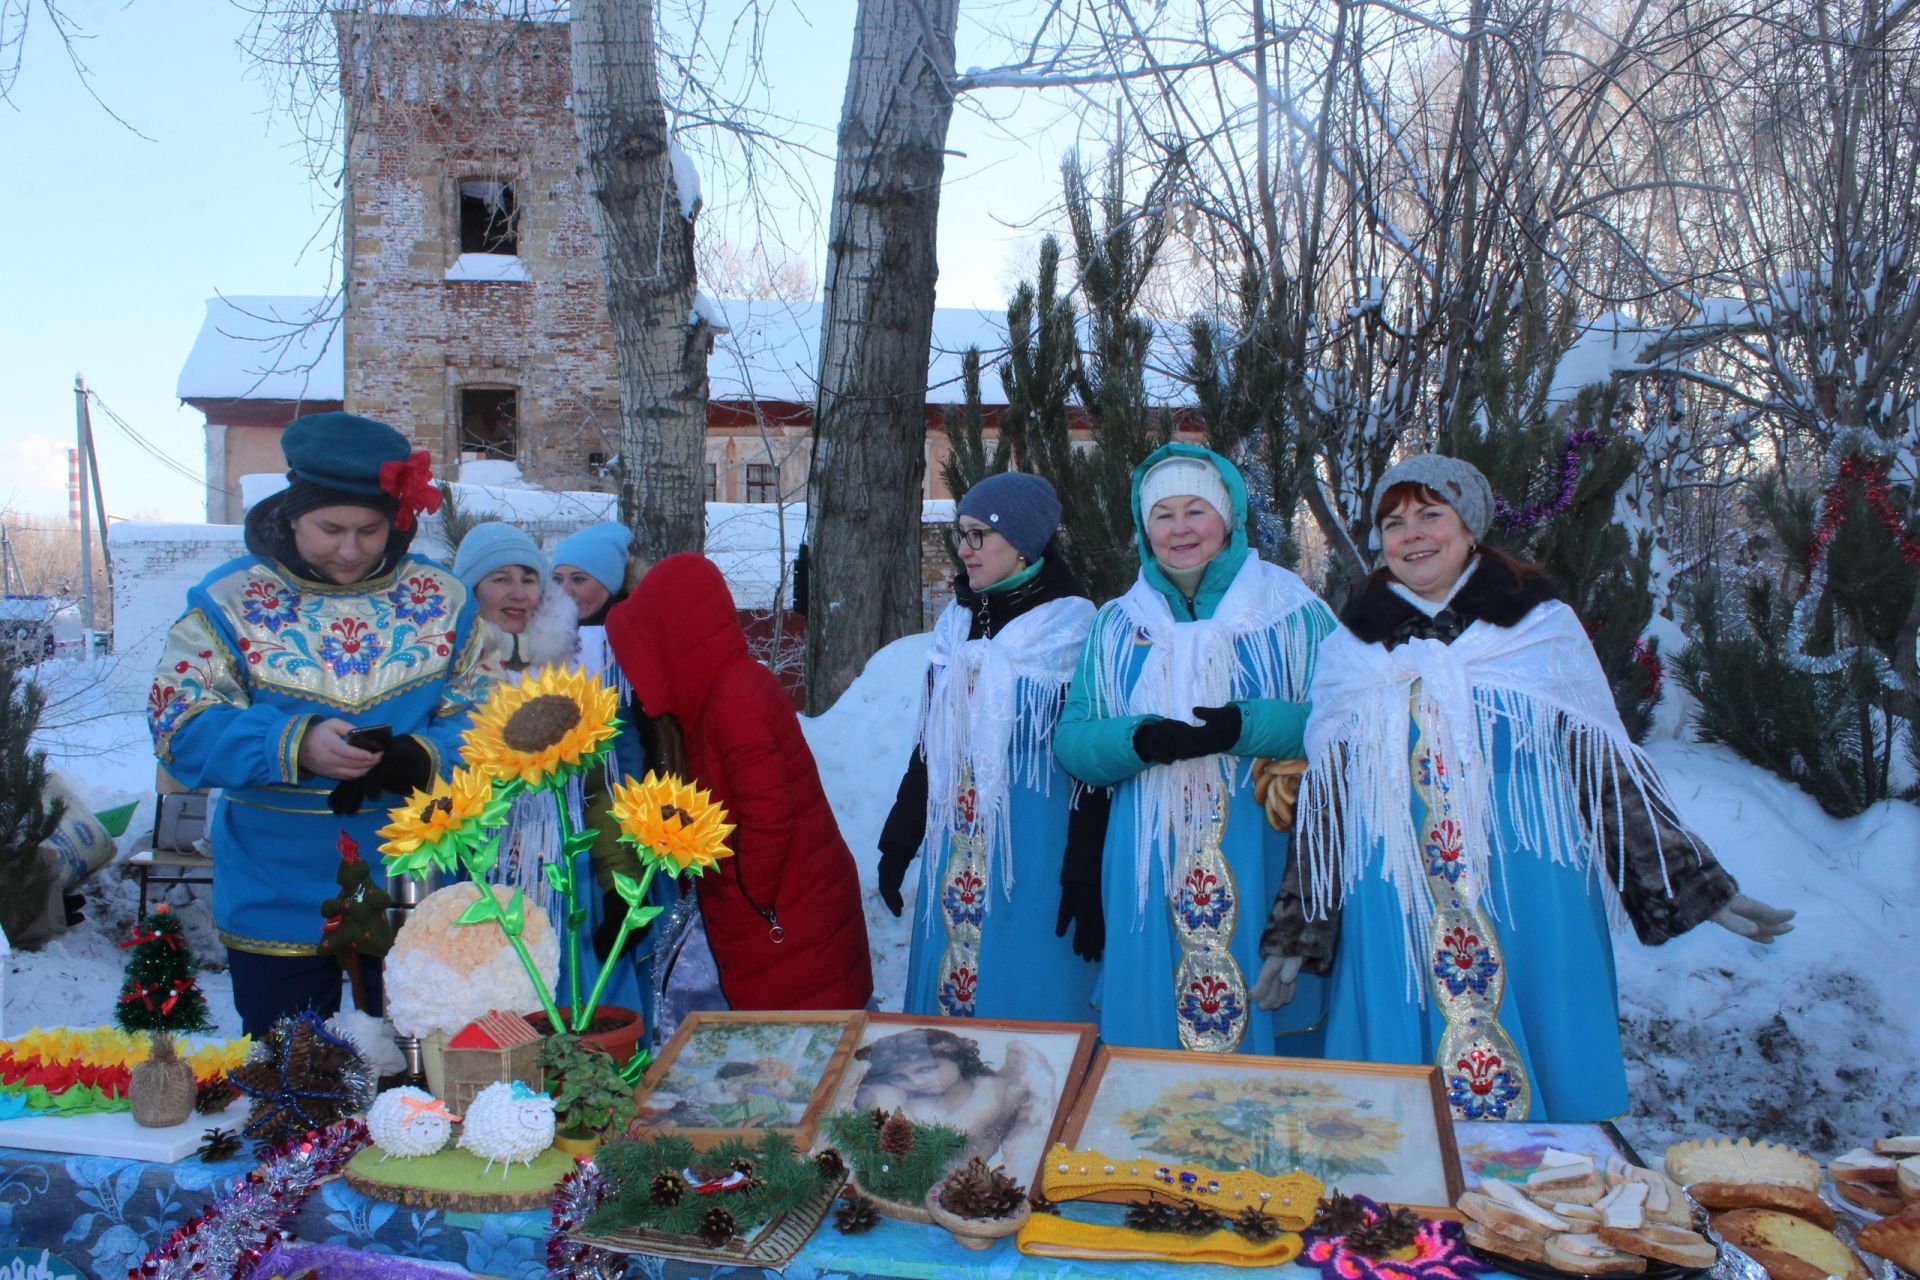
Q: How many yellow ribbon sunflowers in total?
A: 3